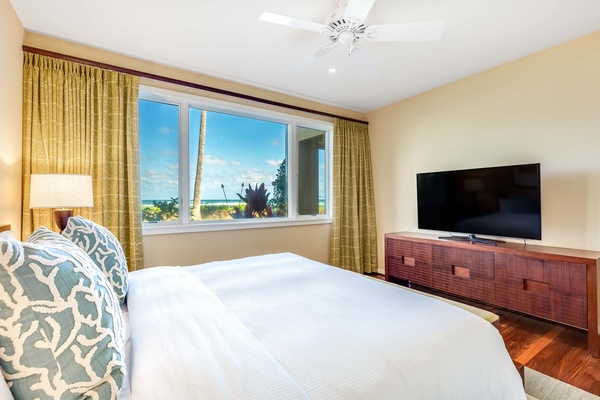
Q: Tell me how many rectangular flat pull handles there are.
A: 3